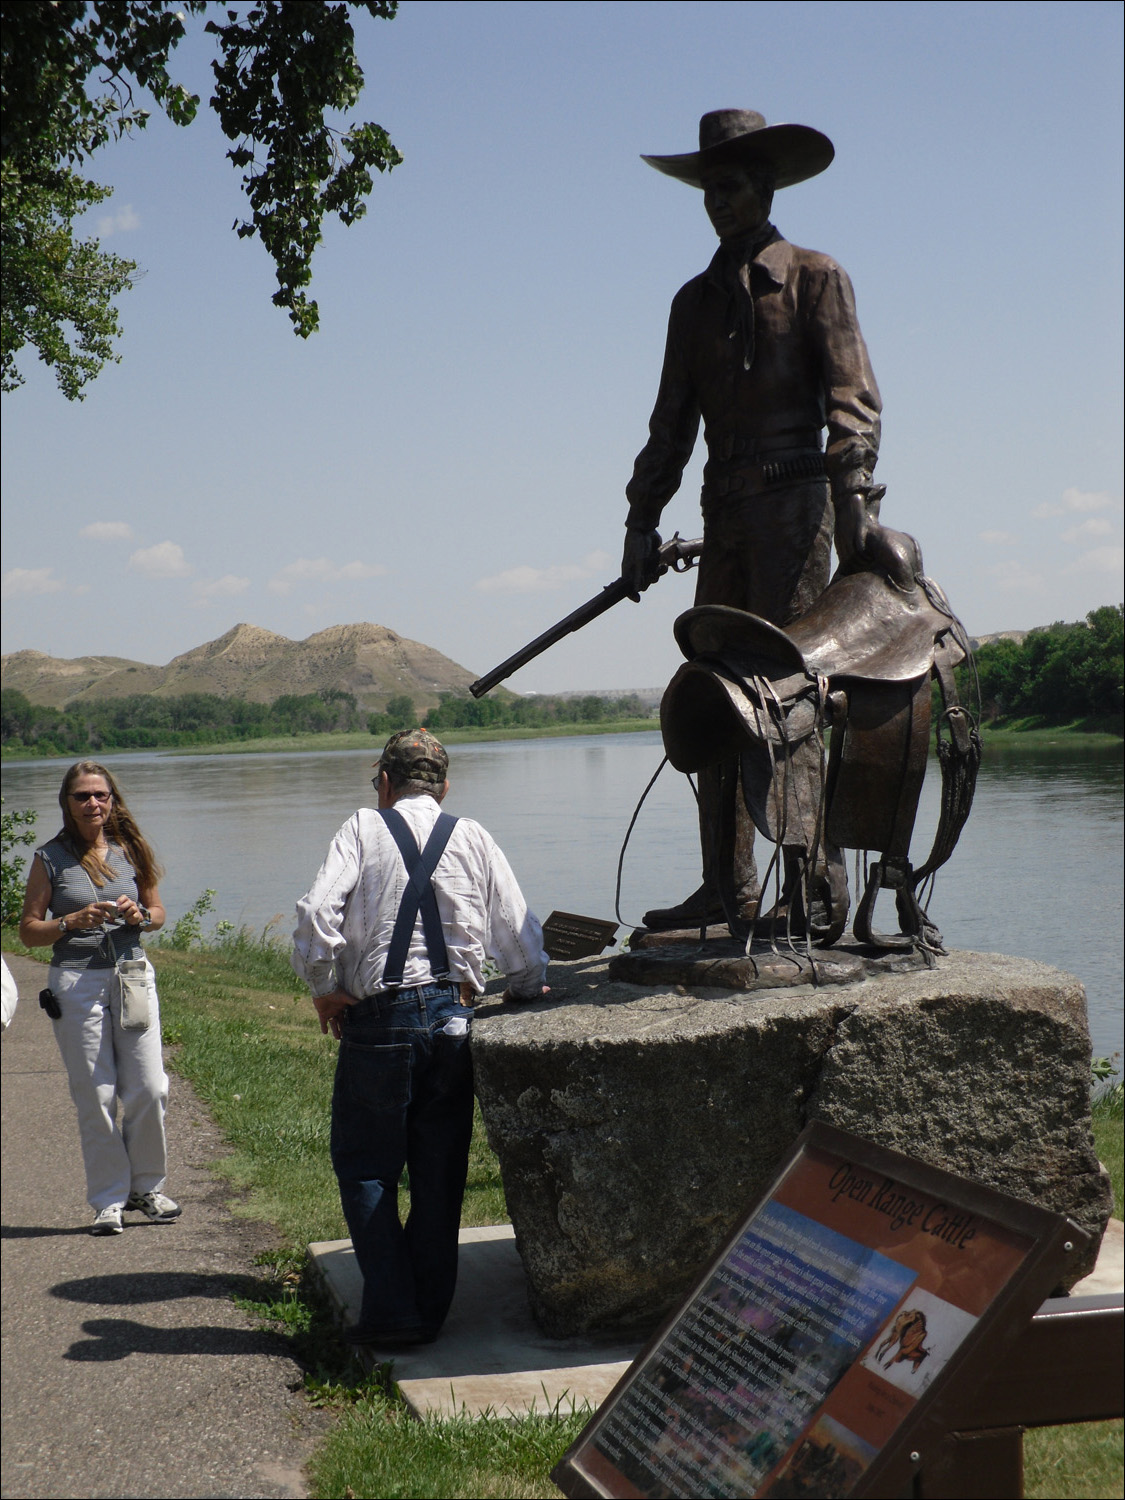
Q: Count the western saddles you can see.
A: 1